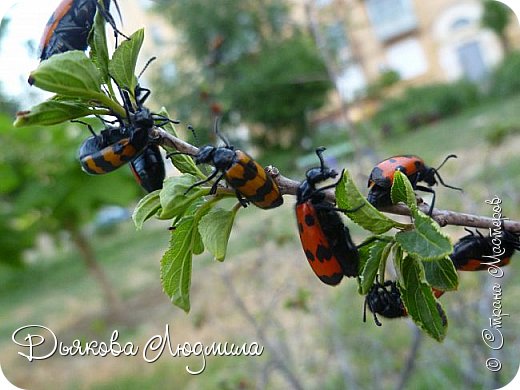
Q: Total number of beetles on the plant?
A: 8